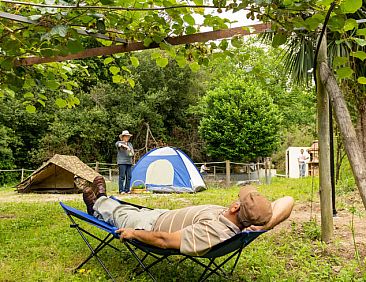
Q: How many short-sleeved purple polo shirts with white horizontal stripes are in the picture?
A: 0